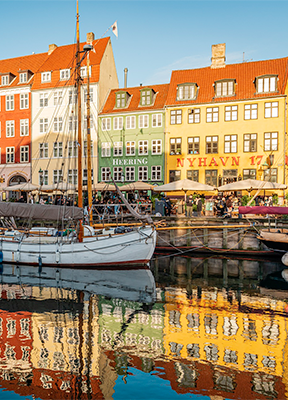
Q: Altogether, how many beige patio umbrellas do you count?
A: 6